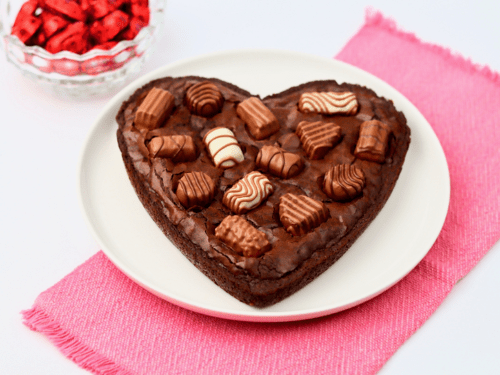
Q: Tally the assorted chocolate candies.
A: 14